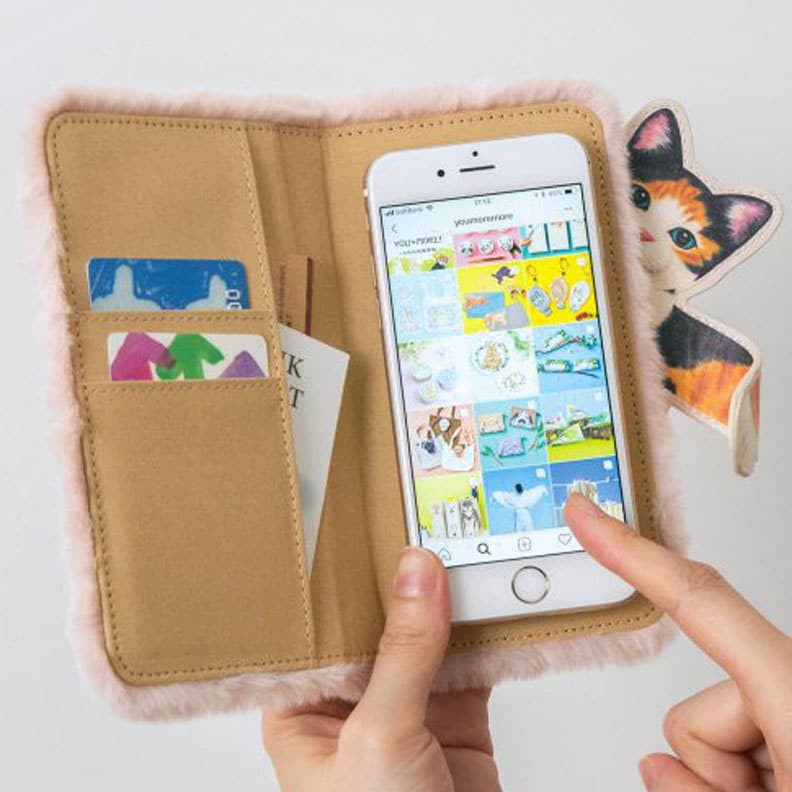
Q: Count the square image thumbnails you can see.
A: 15